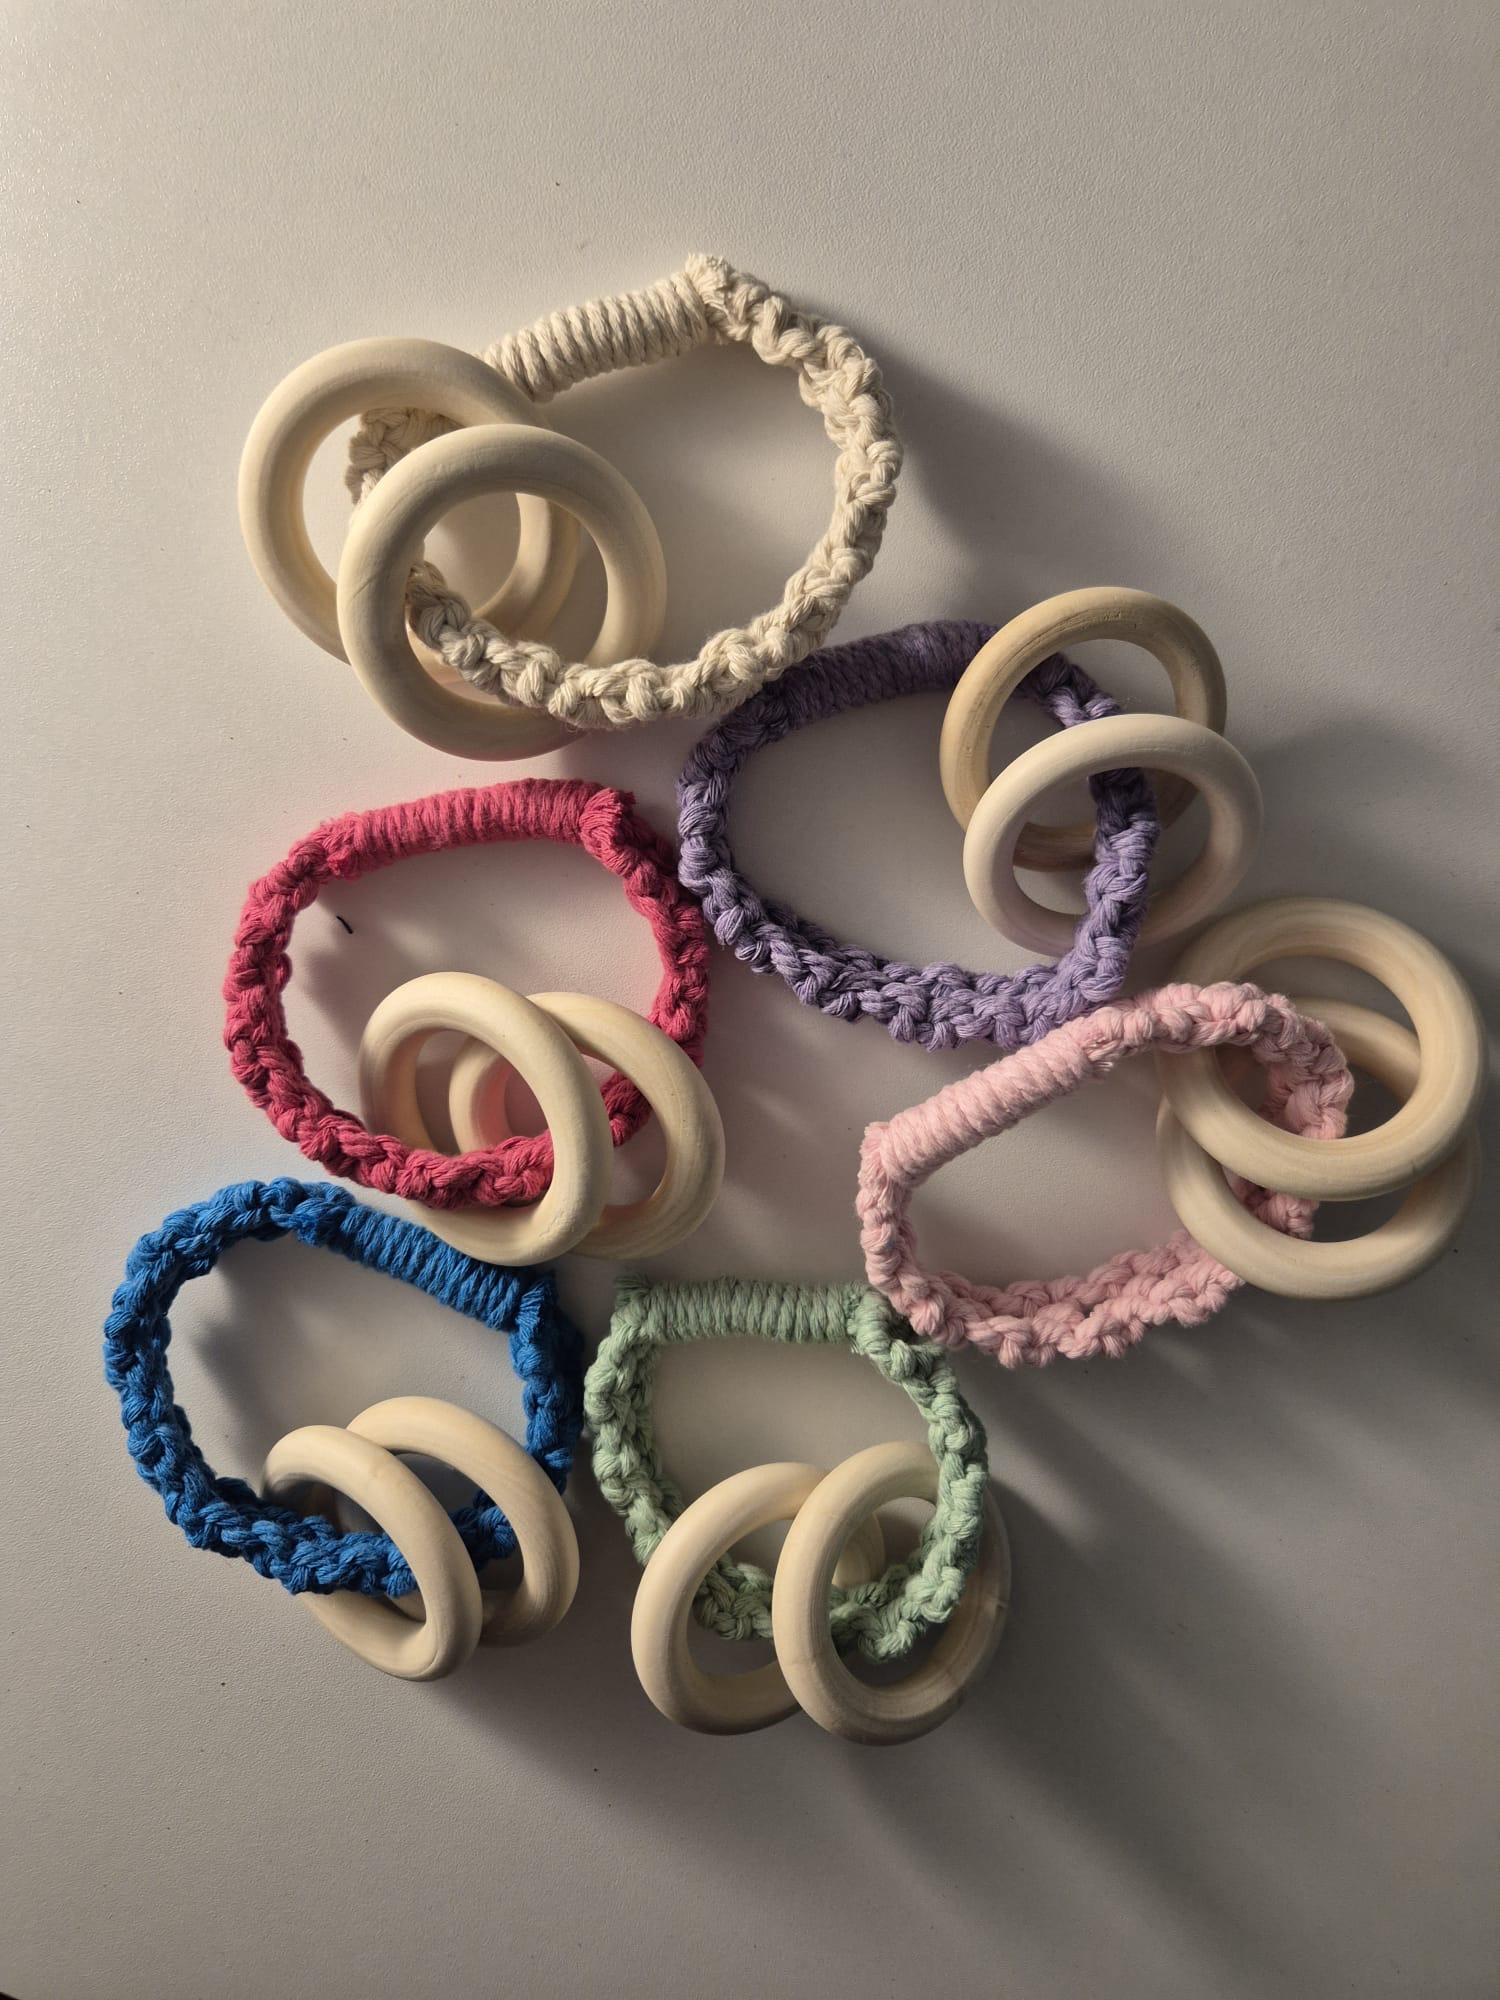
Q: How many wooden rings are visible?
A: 12